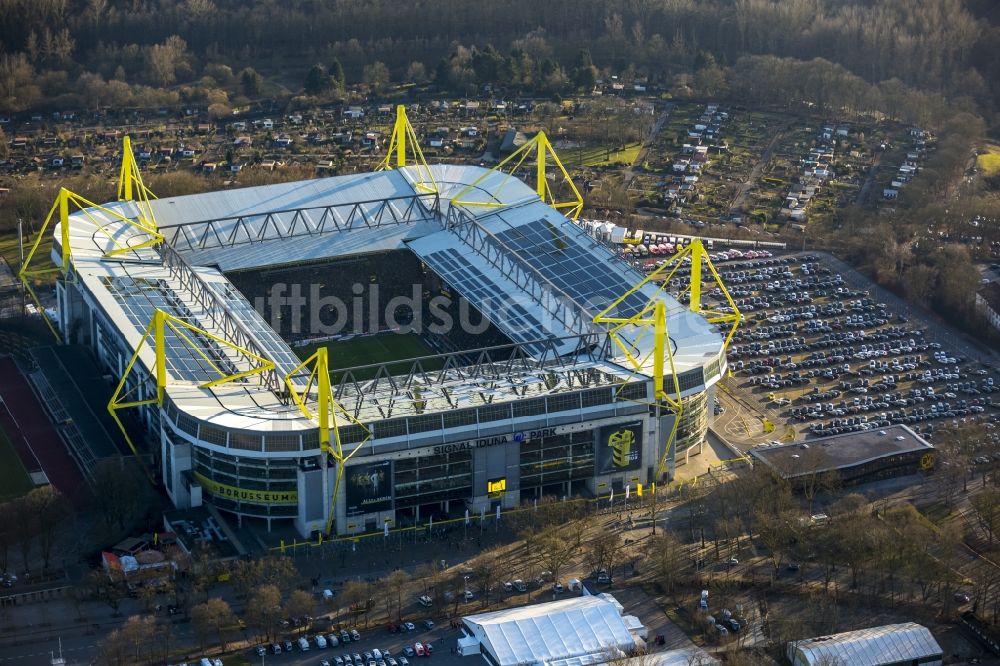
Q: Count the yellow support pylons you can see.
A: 8